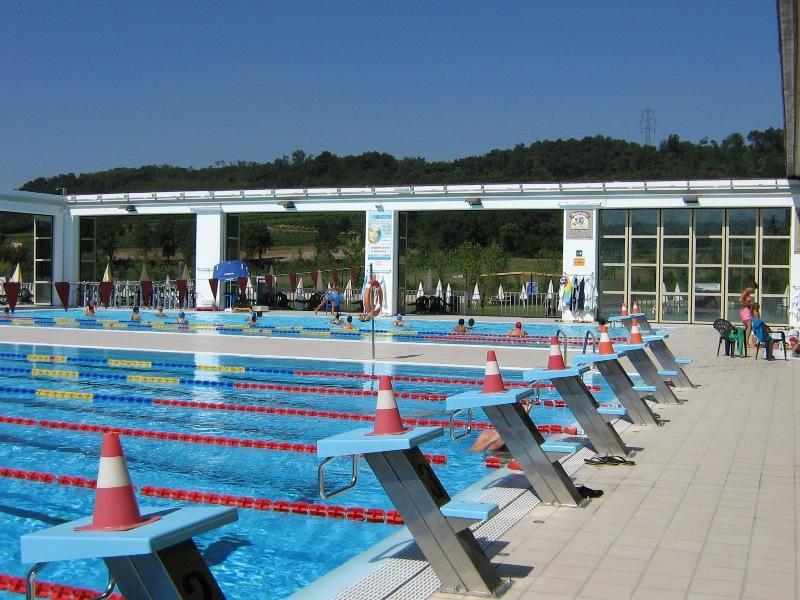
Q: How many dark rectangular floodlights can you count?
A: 4